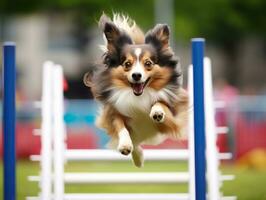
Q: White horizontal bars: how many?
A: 3